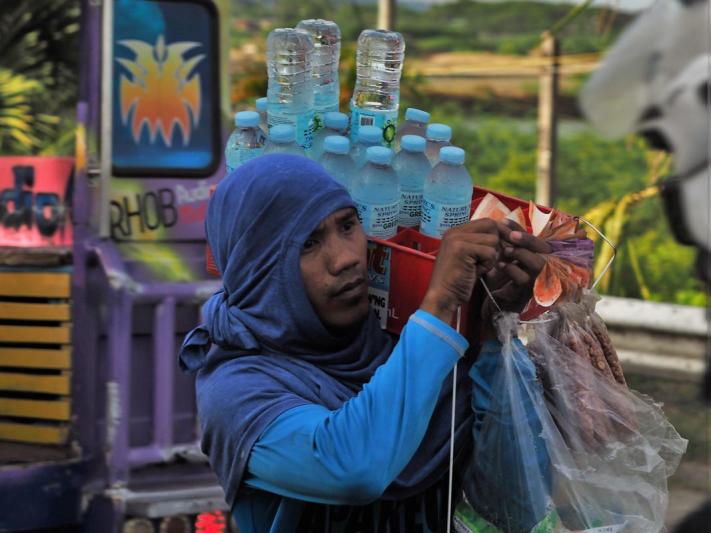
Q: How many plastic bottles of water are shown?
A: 14